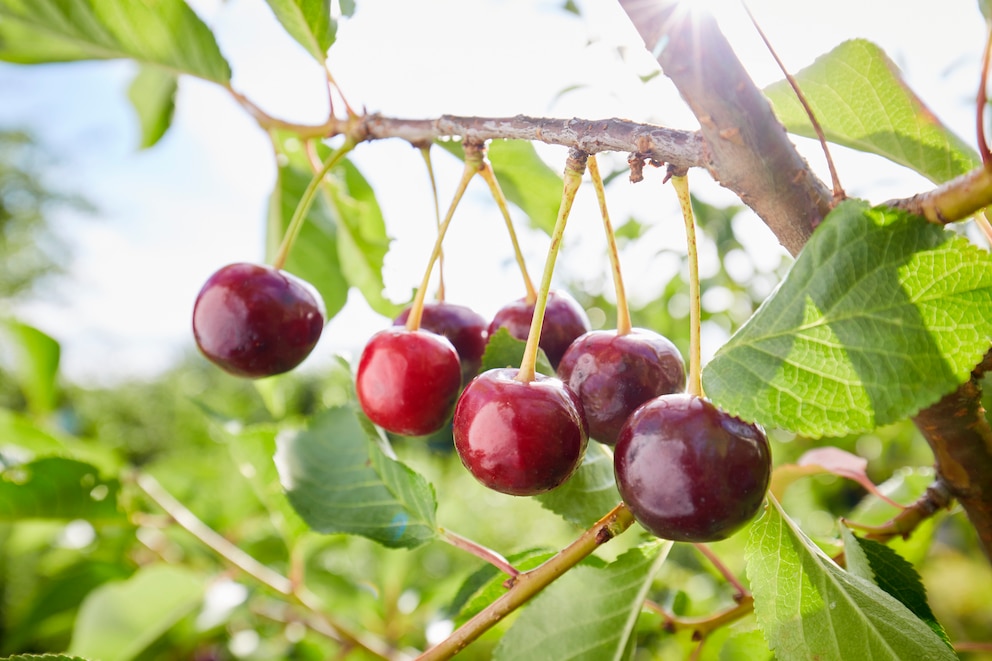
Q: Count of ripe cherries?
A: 7